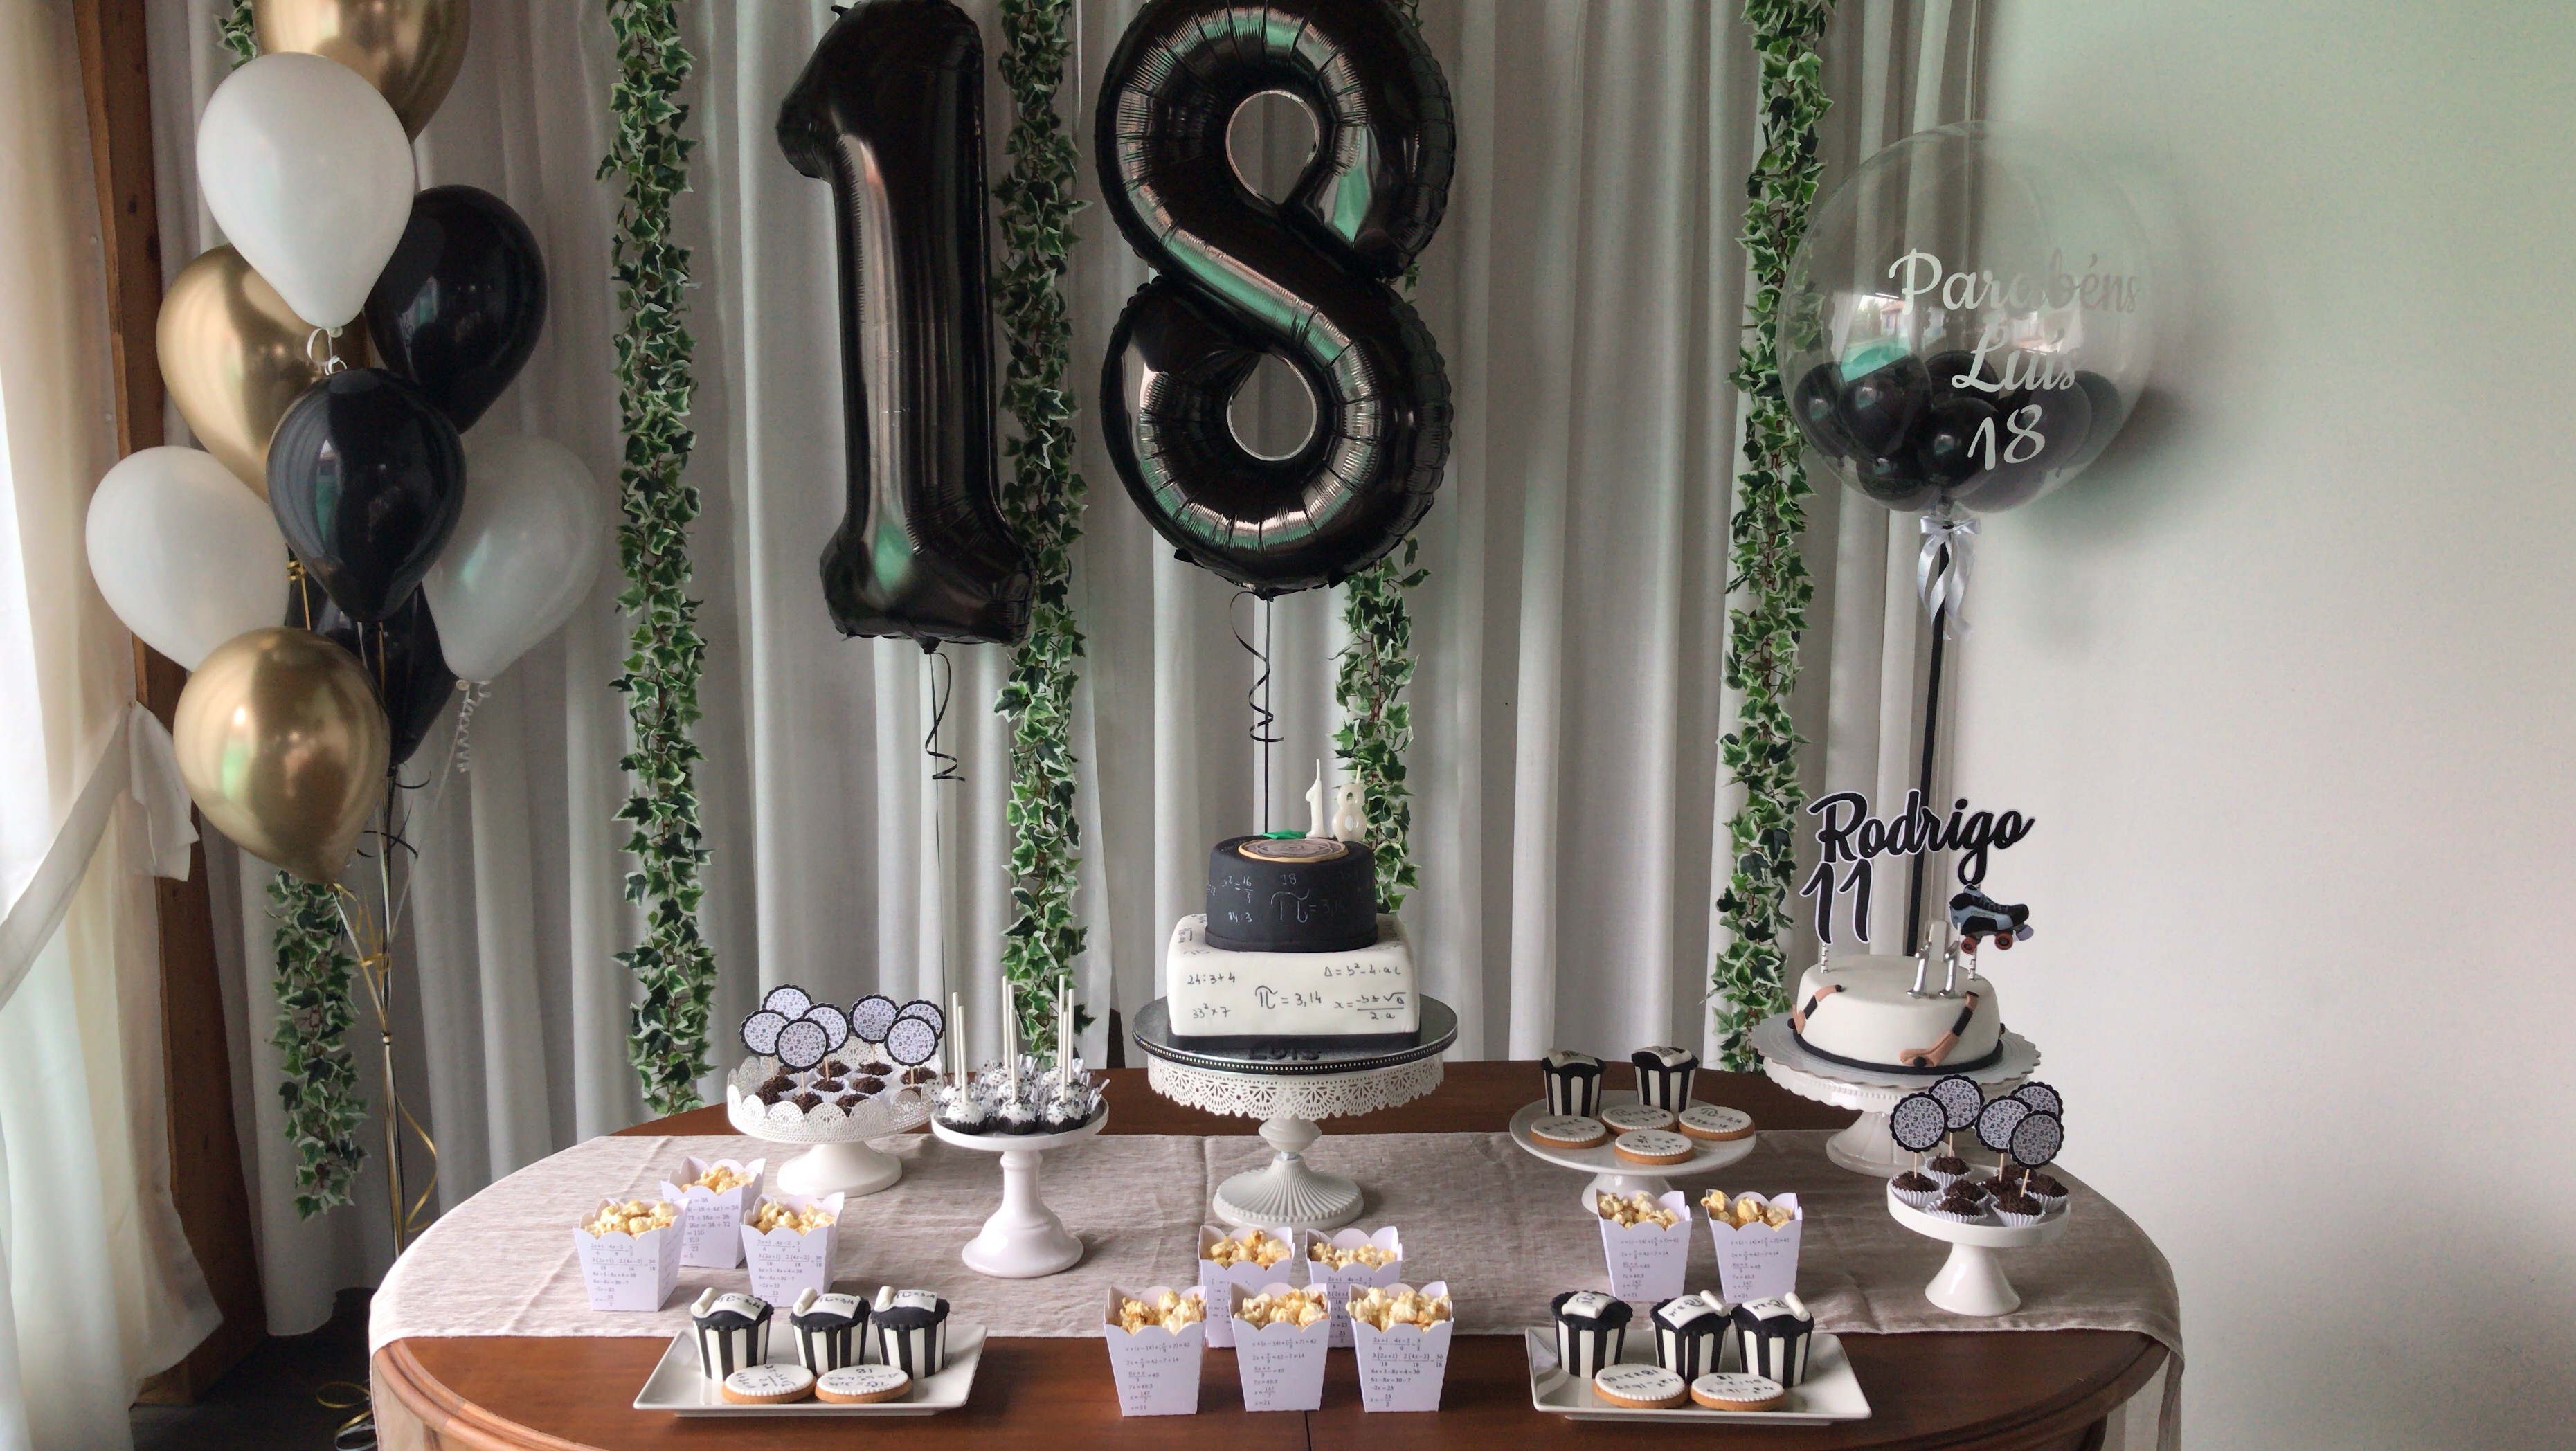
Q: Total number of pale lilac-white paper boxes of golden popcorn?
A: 10